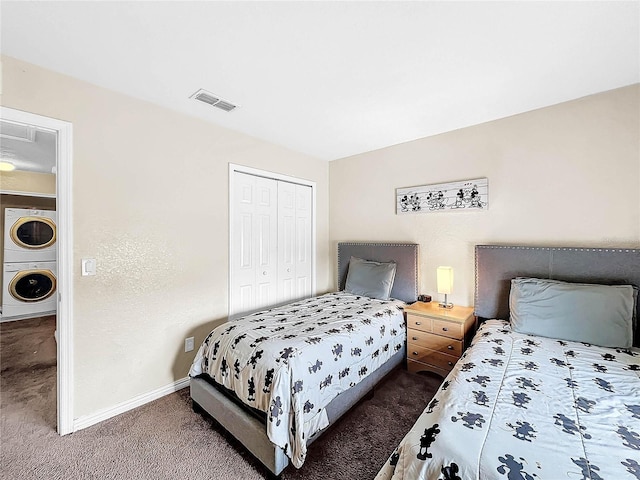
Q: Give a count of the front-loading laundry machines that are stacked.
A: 2